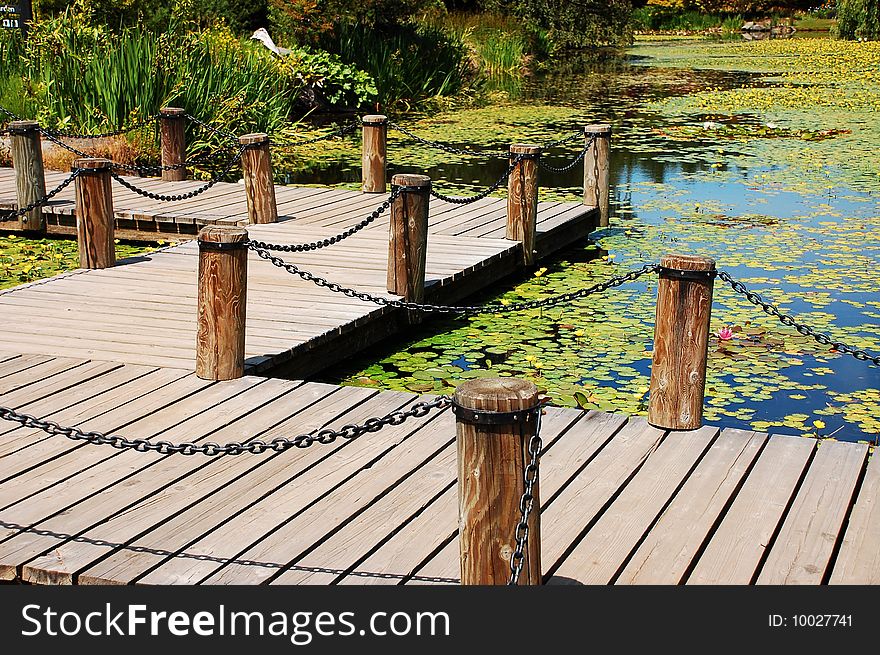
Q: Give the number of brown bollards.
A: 11